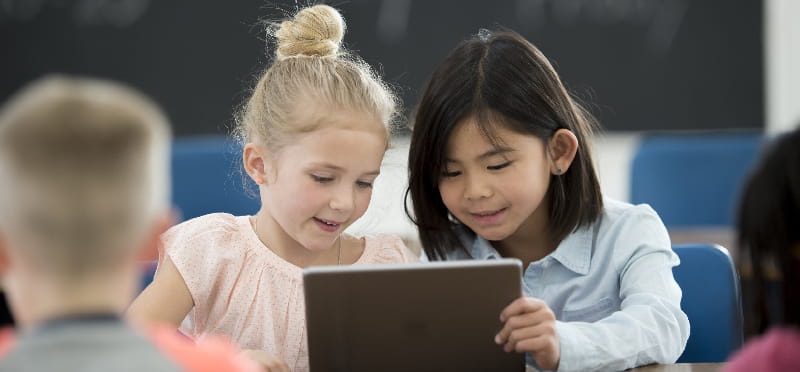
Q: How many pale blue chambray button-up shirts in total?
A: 1